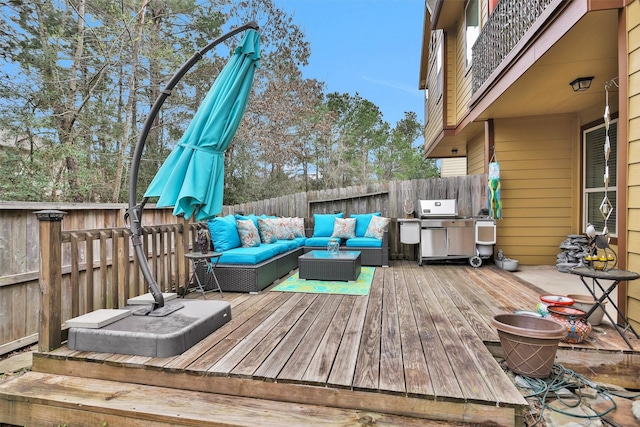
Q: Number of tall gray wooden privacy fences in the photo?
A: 1